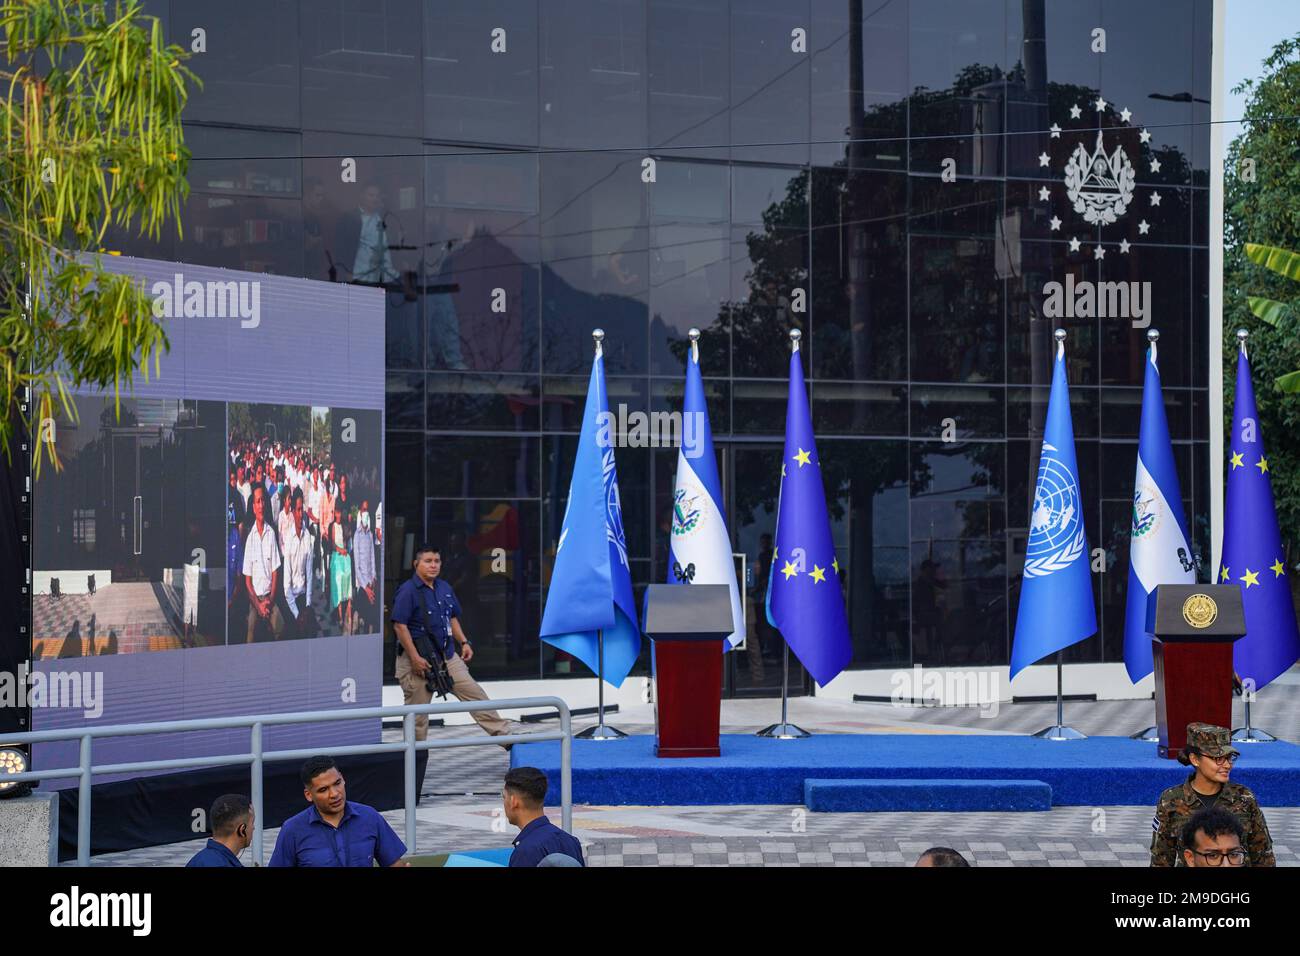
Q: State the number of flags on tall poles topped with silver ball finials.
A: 6